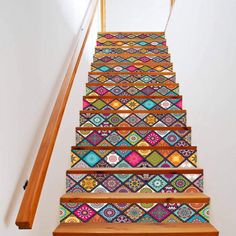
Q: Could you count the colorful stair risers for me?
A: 13